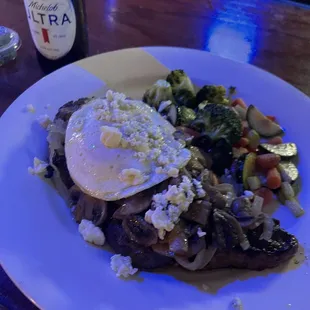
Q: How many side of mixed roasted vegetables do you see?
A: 1